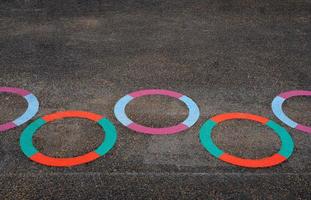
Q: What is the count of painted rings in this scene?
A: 5